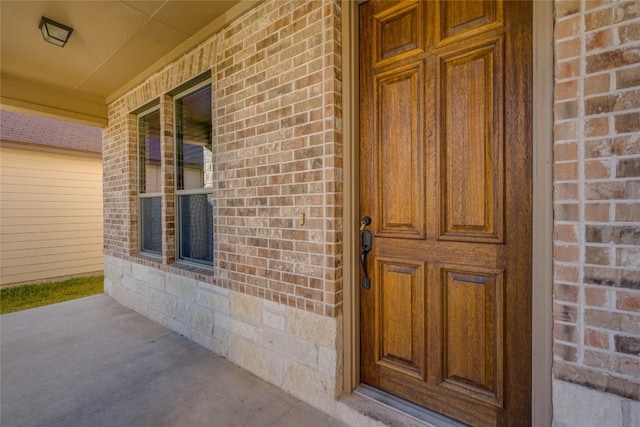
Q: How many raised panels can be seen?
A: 6